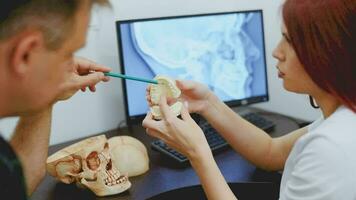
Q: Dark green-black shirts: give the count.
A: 1